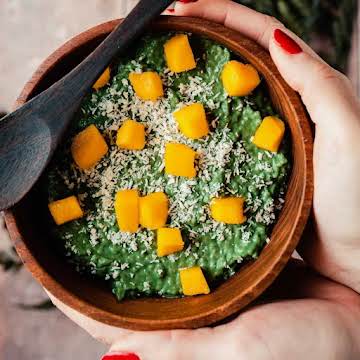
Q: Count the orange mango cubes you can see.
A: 15